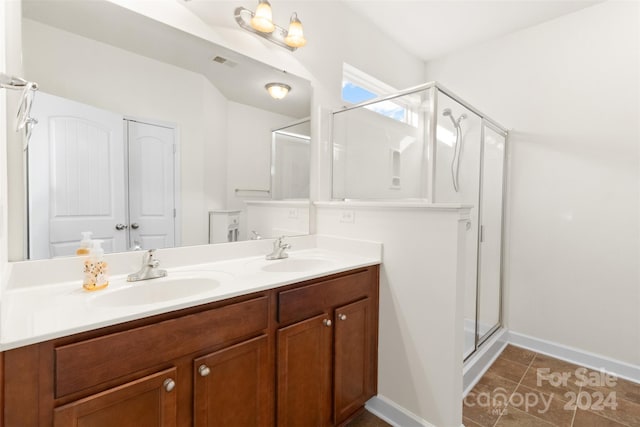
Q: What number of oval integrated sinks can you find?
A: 2